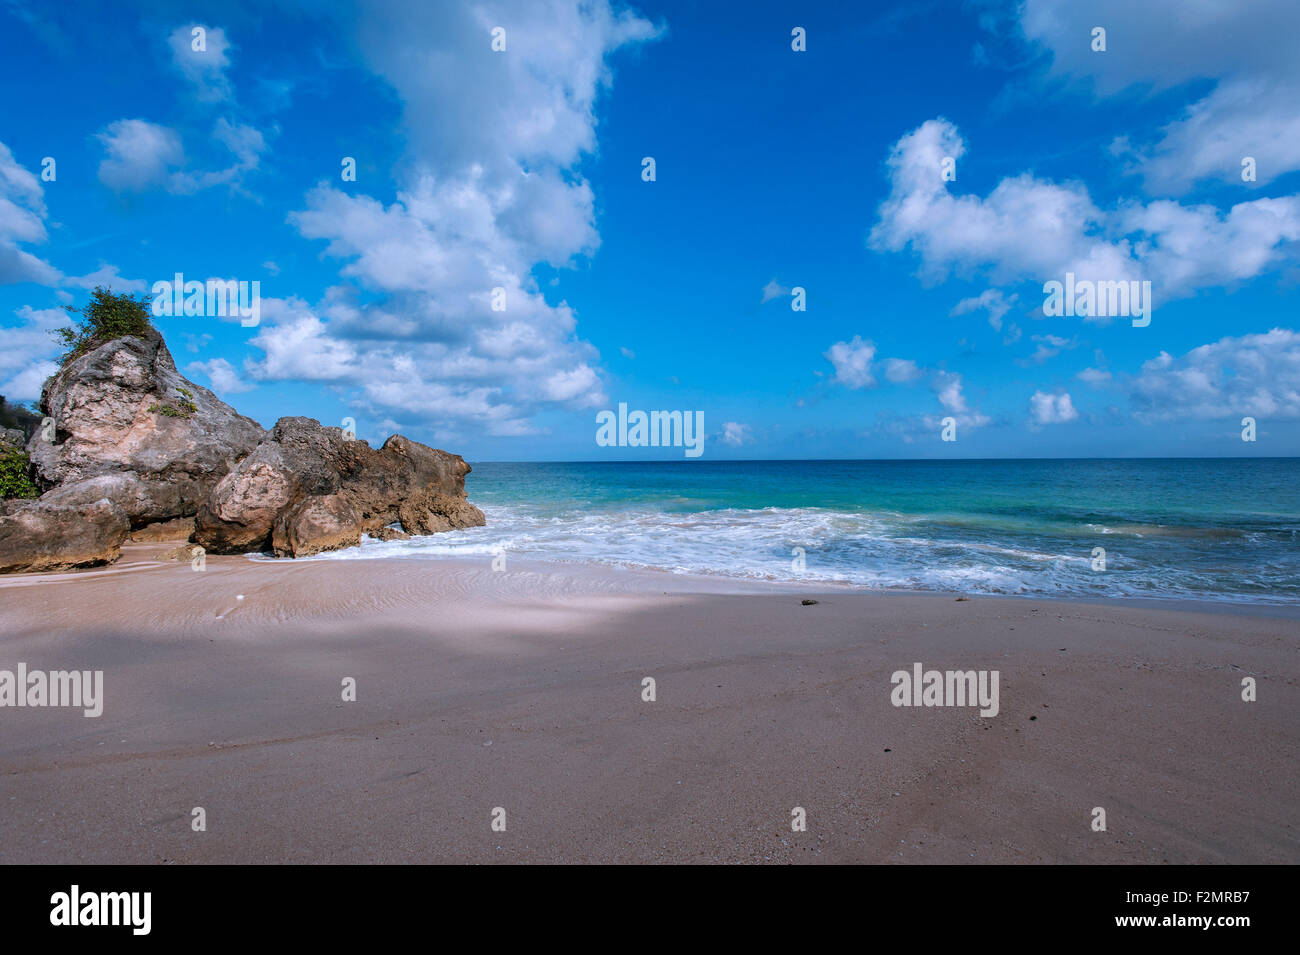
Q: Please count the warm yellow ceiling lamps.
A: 0